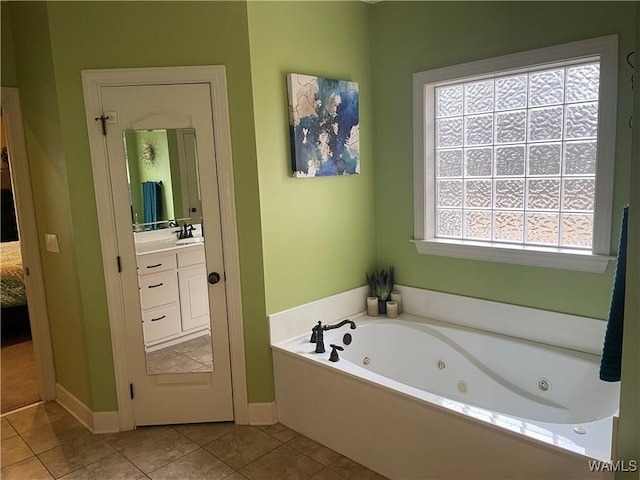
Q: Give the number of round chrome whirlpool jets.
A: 3